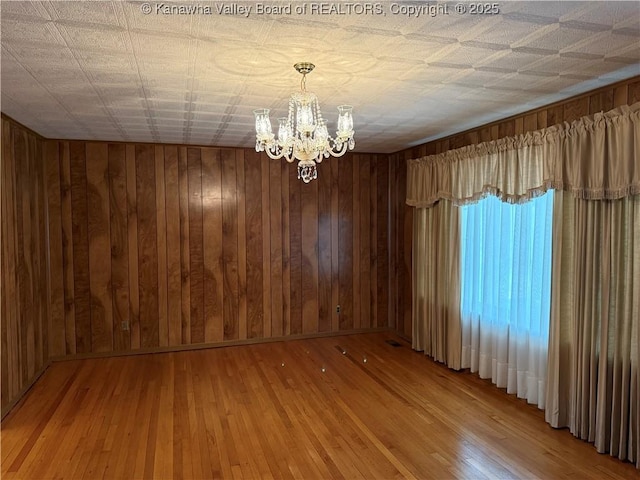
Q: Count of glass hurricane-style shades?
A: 5